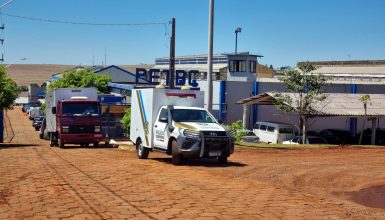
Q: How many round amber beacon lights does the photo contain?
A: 2